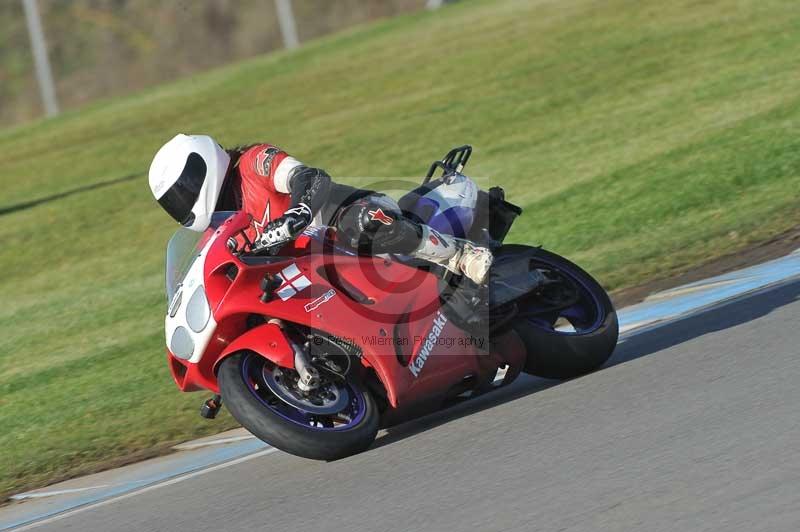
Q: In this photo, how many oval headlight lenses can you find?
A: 2